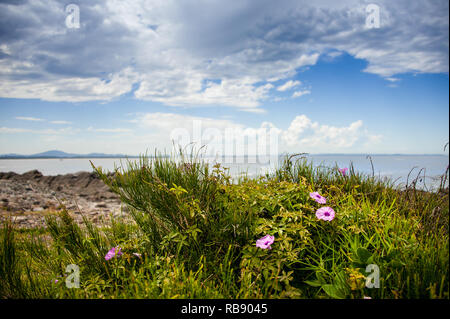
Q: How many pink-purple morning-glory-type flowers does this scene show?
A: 5